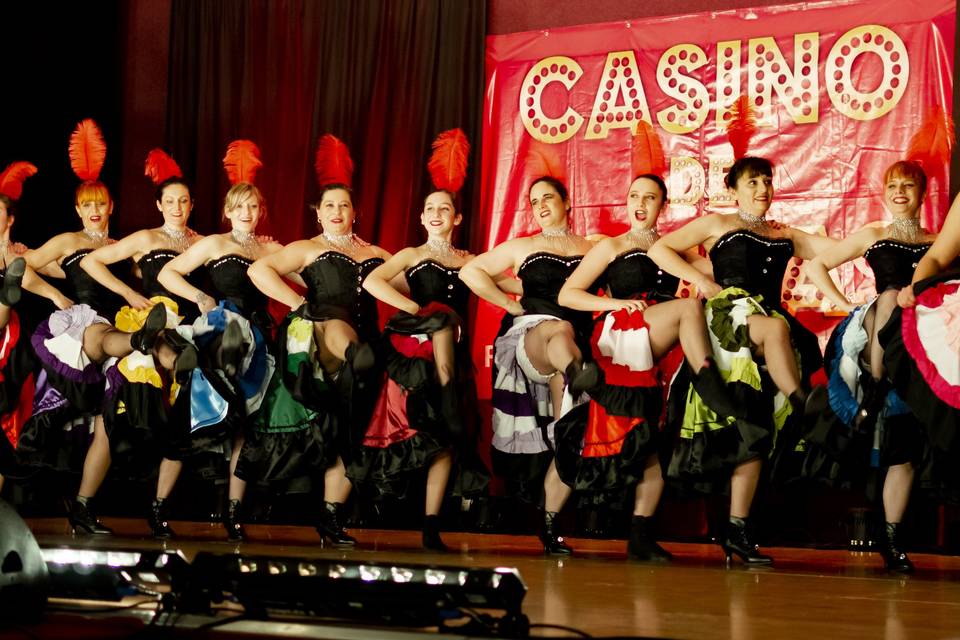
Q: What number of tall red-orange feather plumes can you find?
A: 10